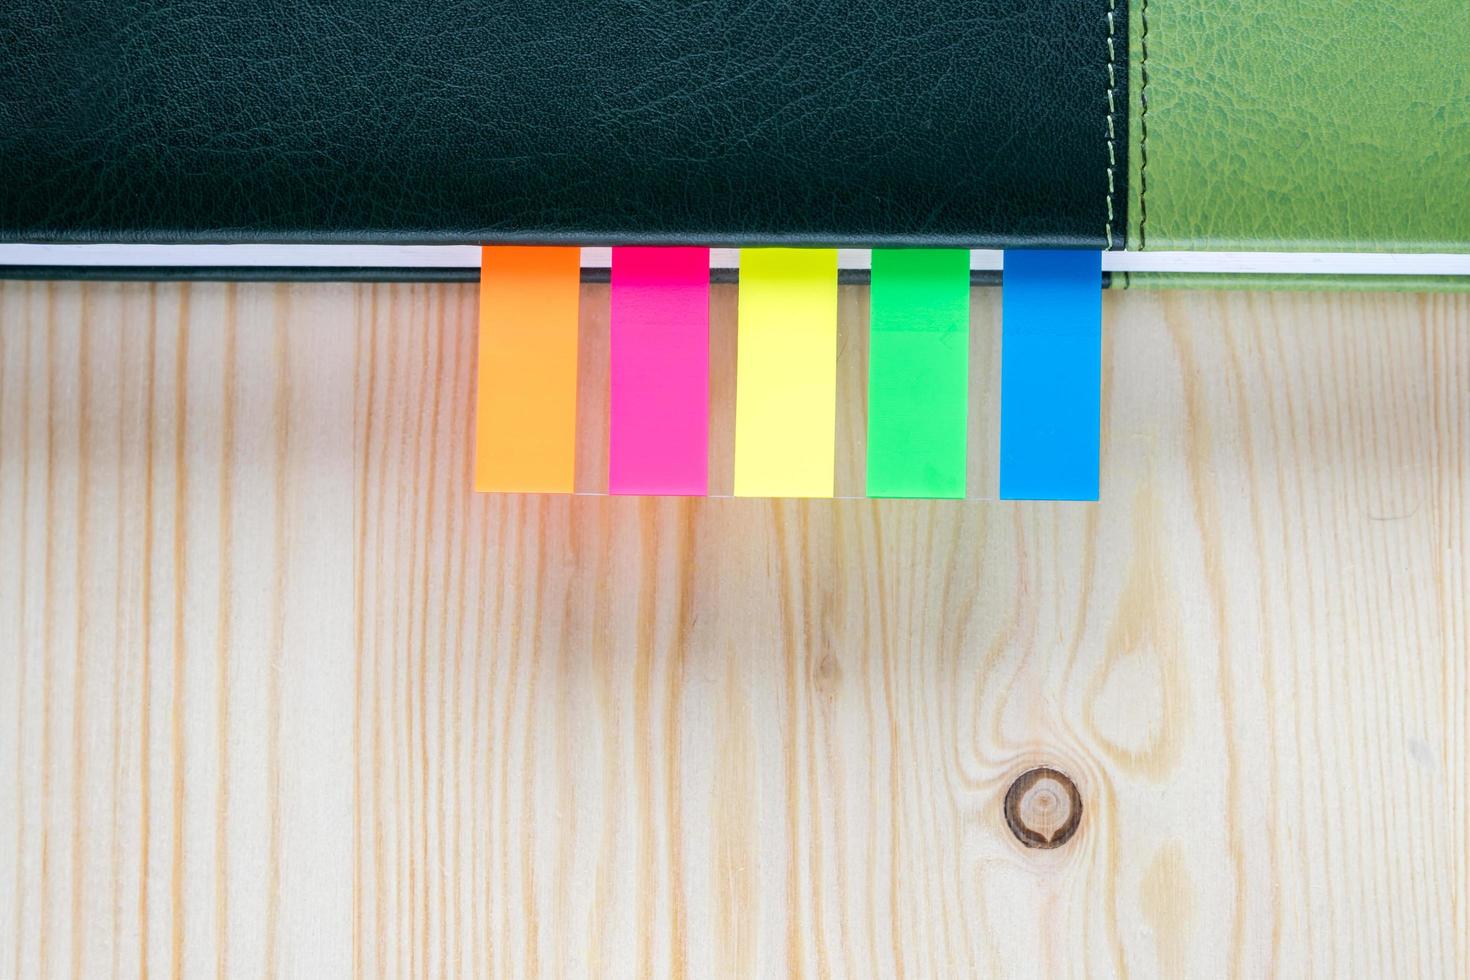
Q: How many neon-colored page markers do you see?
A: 5